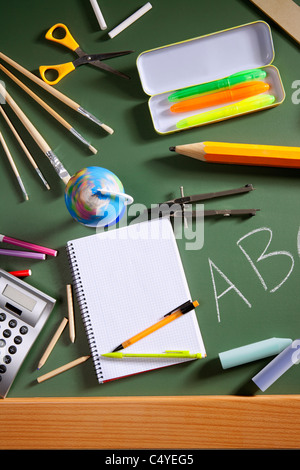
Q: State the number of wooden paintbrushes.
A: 5